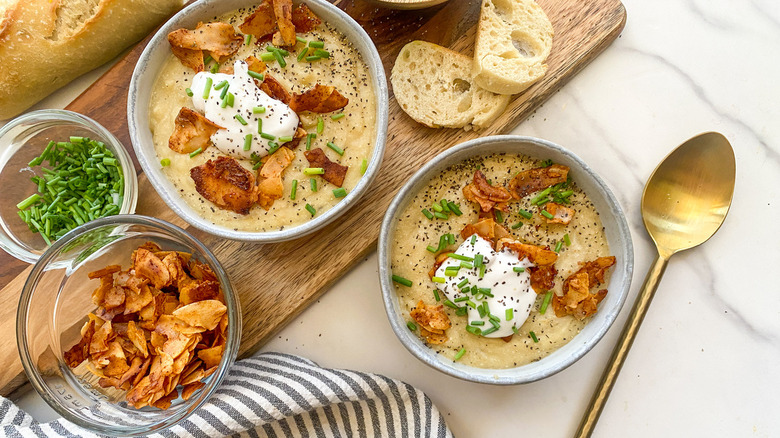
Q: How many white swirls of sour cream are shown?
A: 2